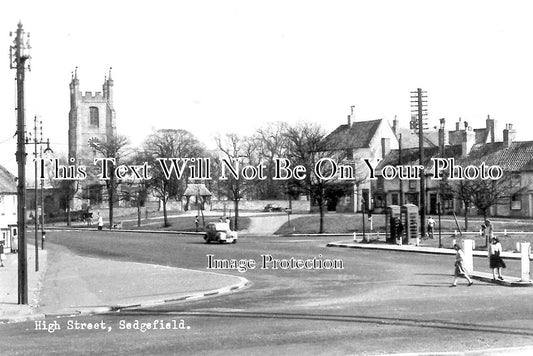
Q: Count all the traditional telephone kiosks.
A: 2